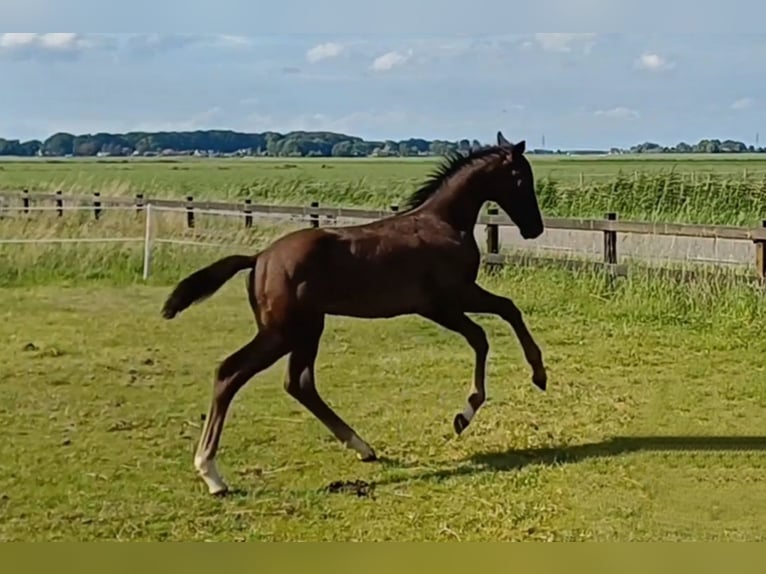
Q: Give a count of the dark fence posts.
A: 11